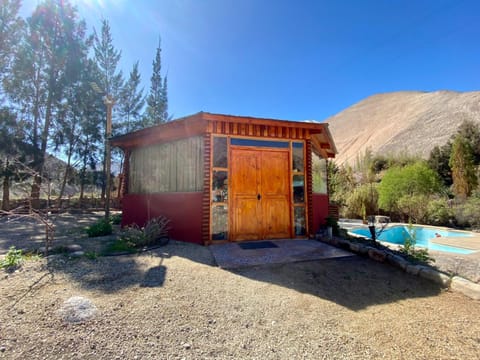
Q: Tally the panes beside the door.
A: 6